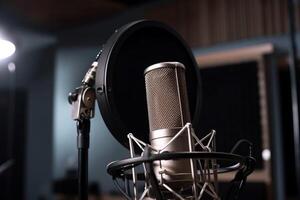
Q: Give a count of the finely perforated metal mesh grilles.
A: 1